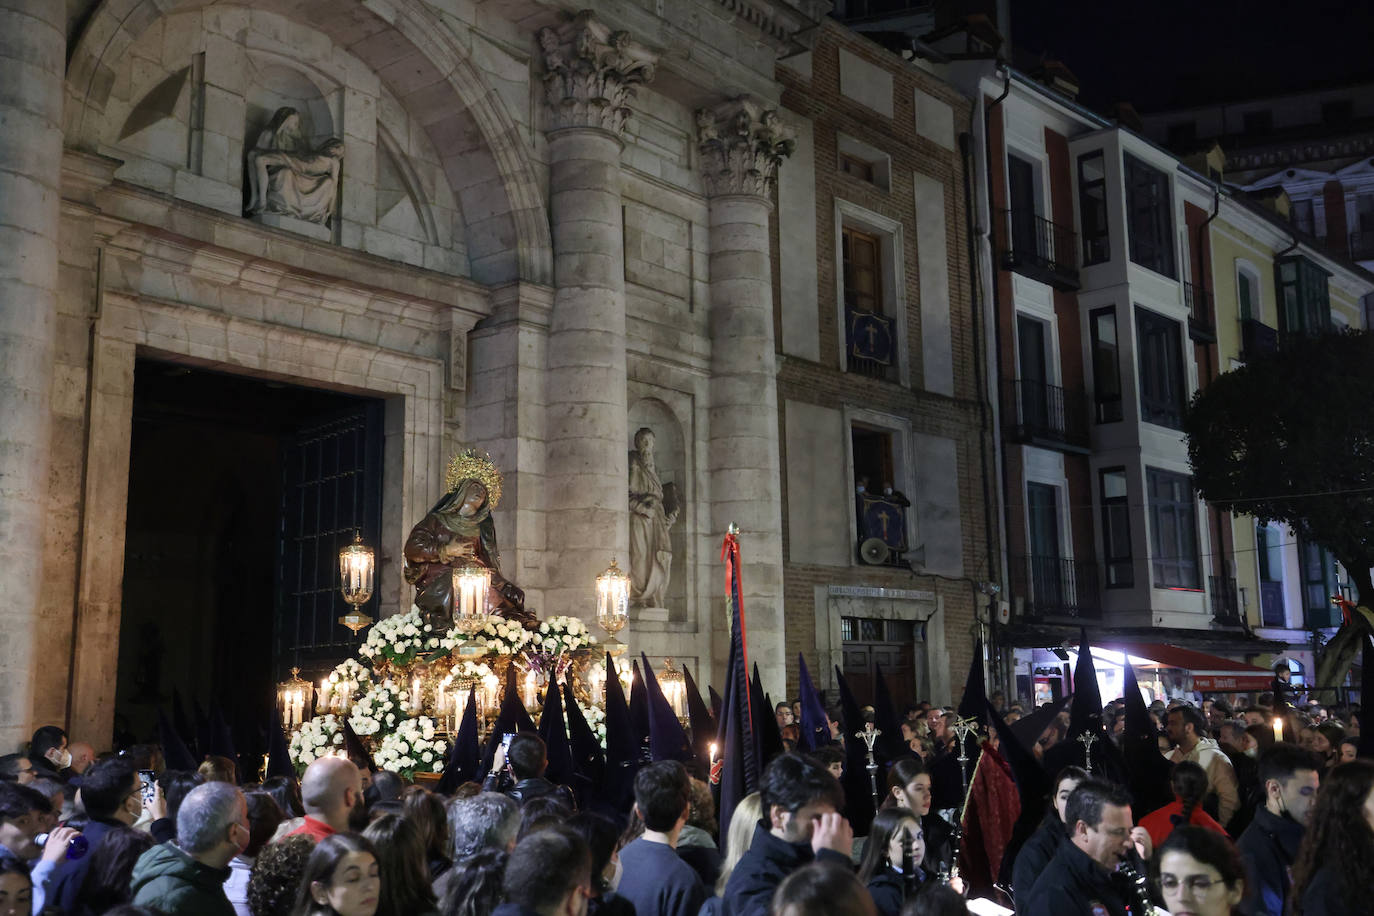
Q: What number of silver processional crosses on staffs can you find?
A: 3